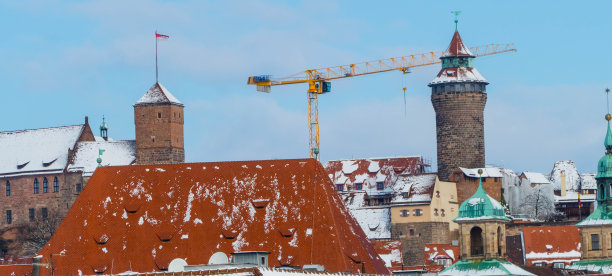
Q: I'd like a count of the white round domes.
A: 2